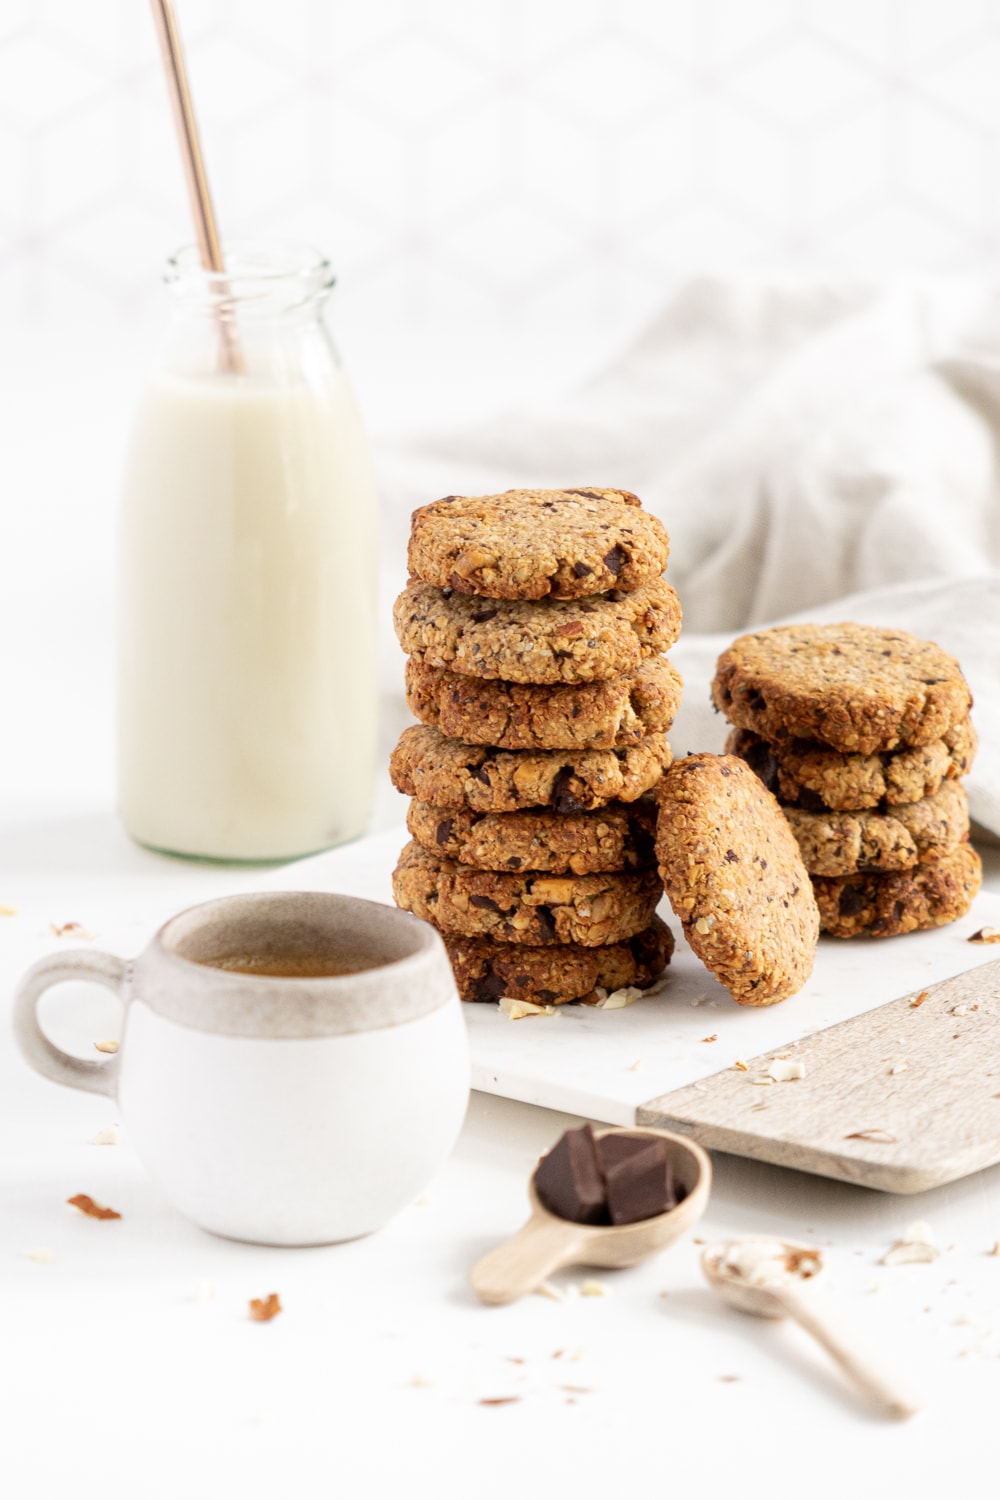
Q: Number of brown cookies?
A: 12